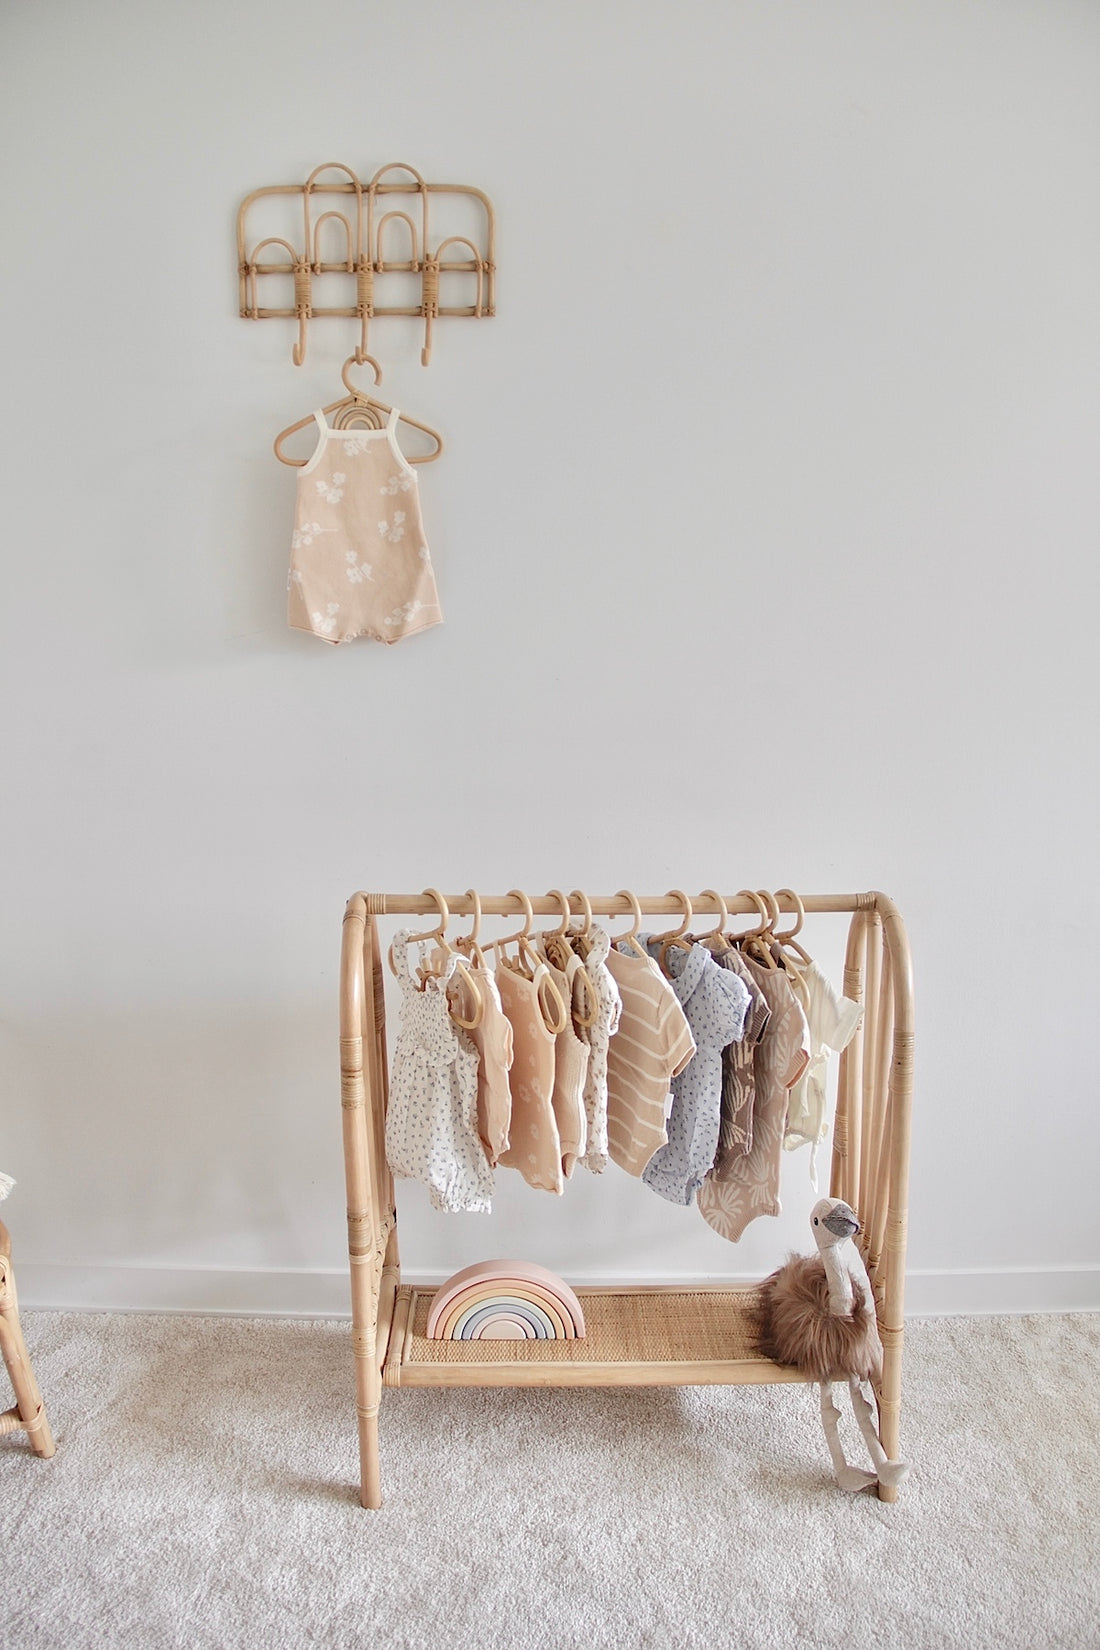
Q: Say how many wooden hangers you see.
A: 12